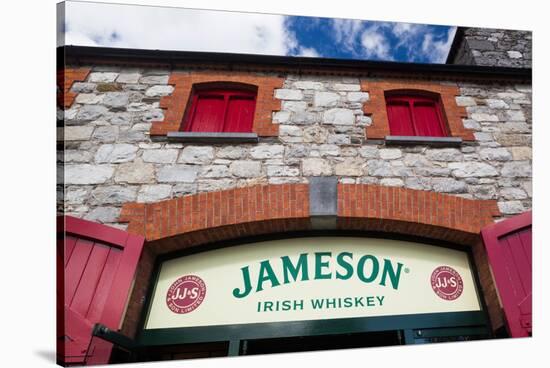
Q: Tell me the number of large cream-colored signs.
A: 1